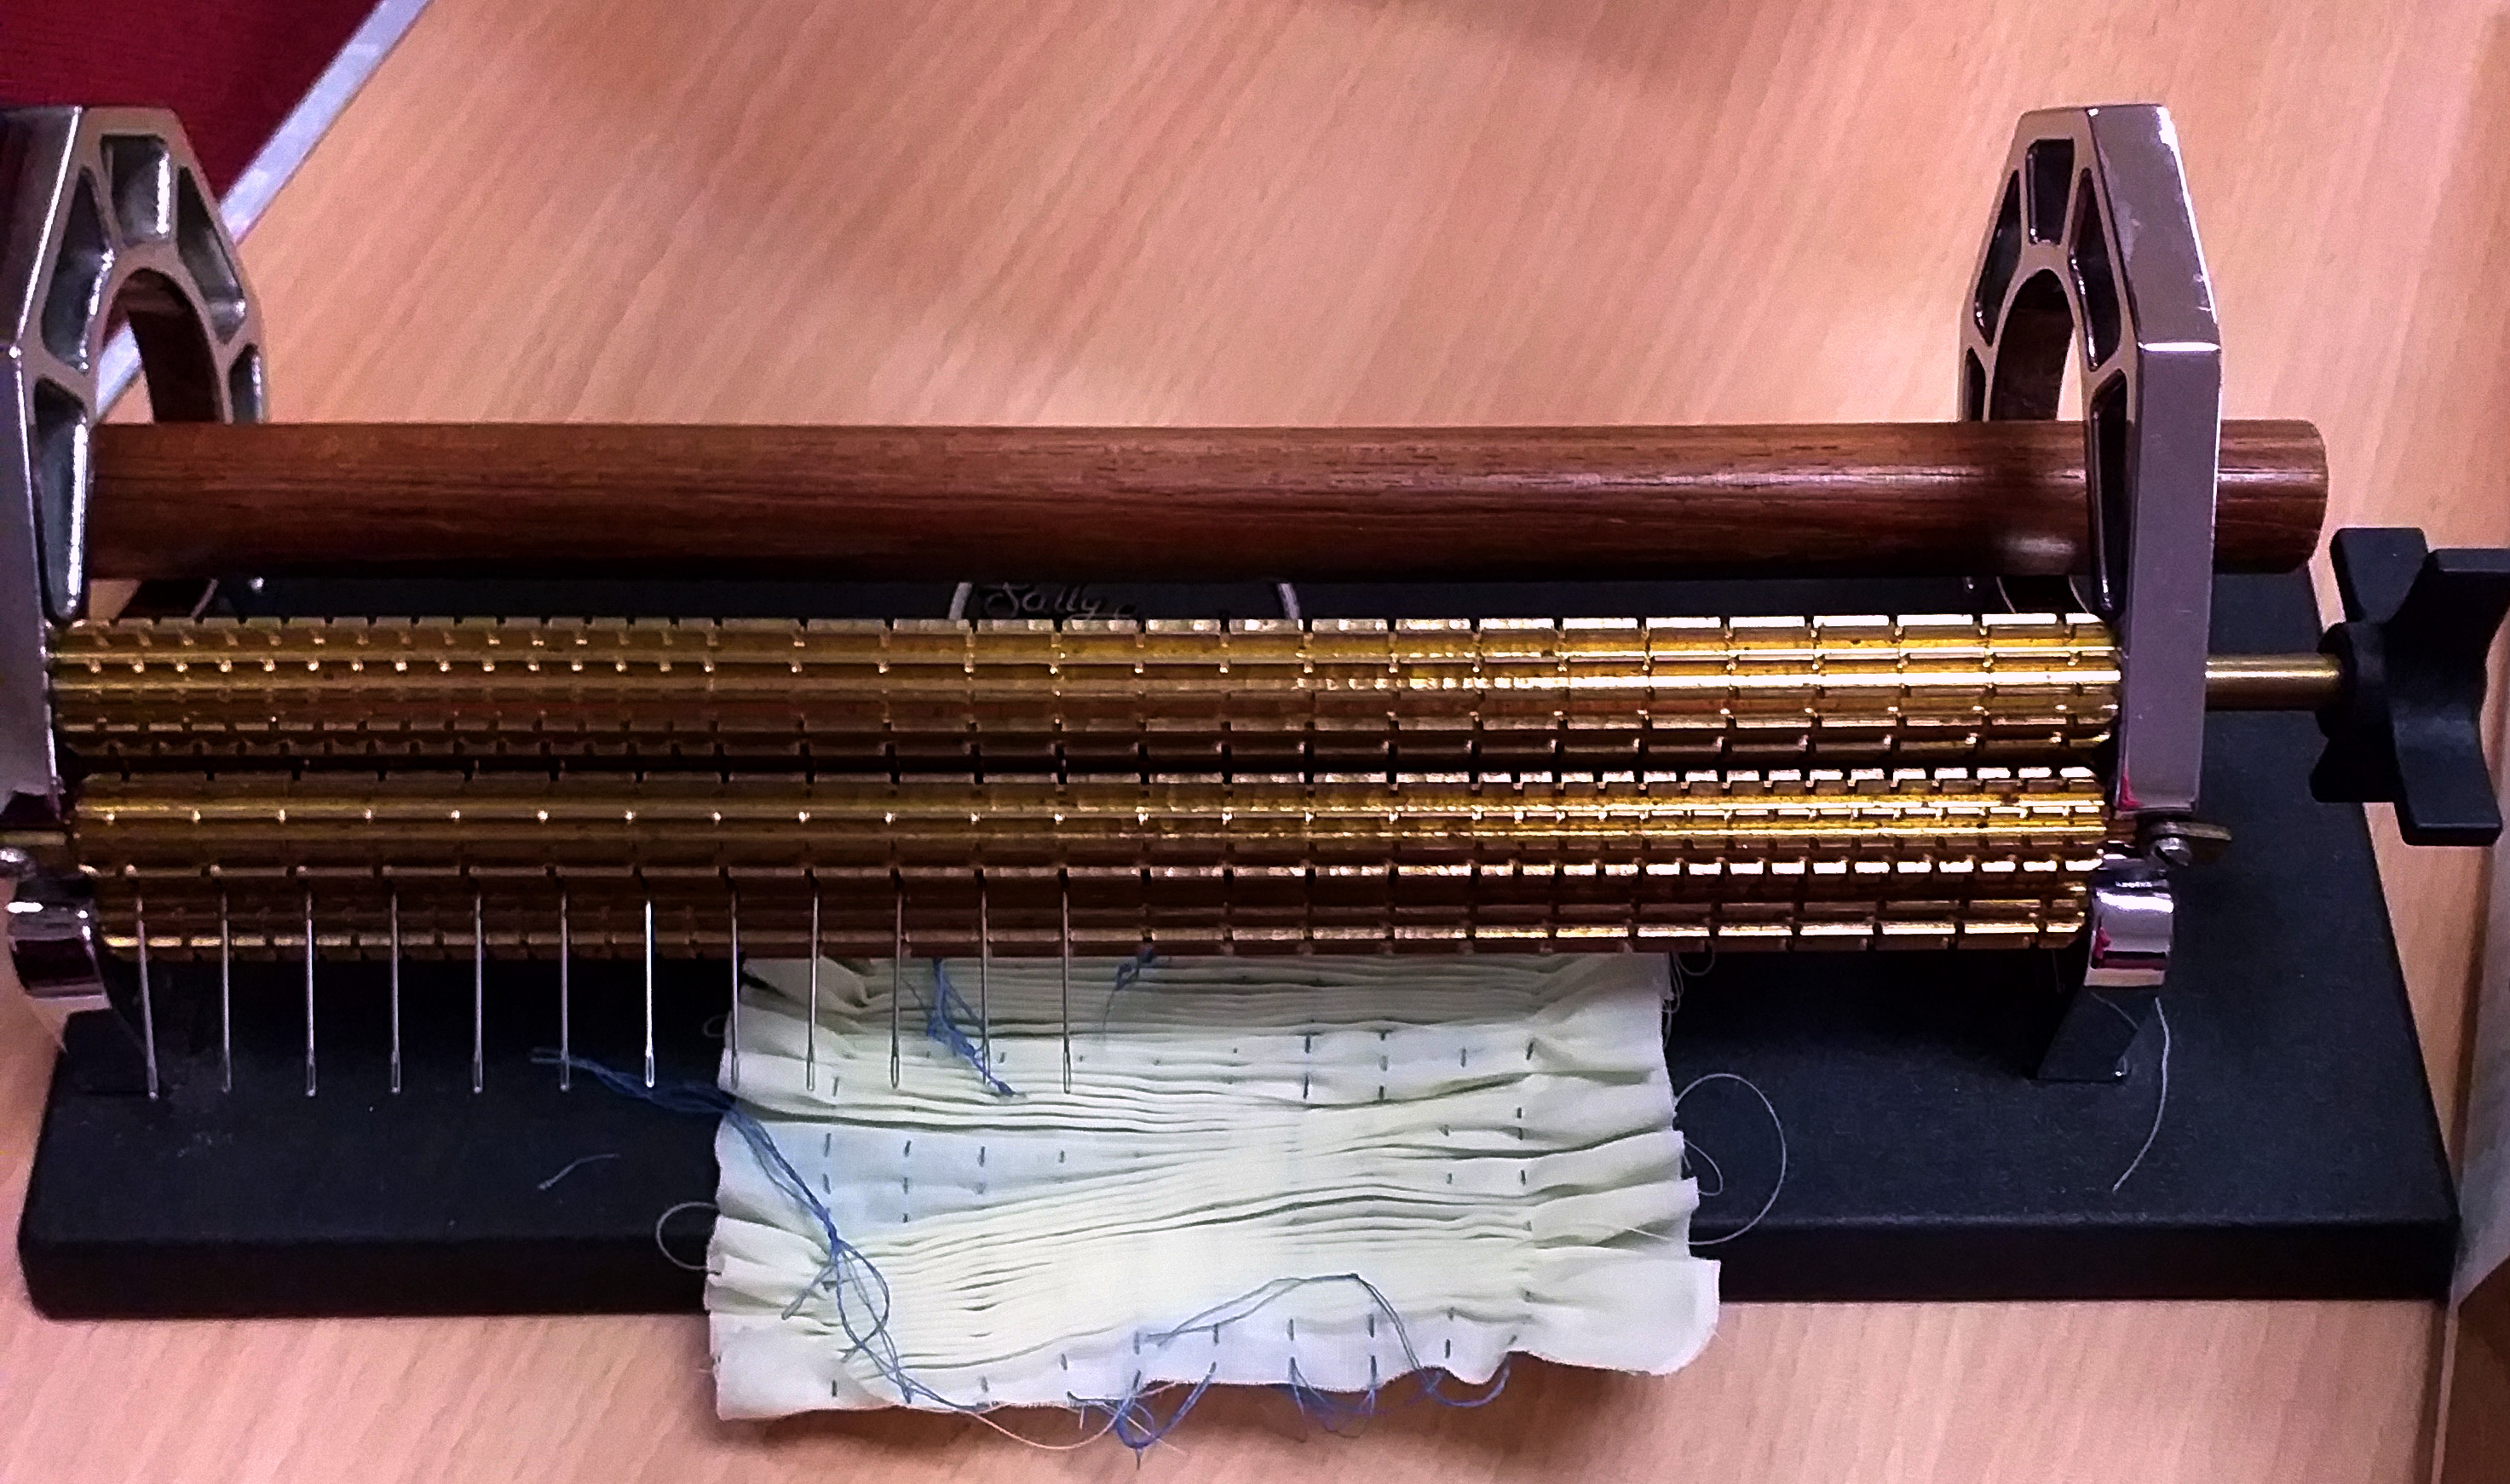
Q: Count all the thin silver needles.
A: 12